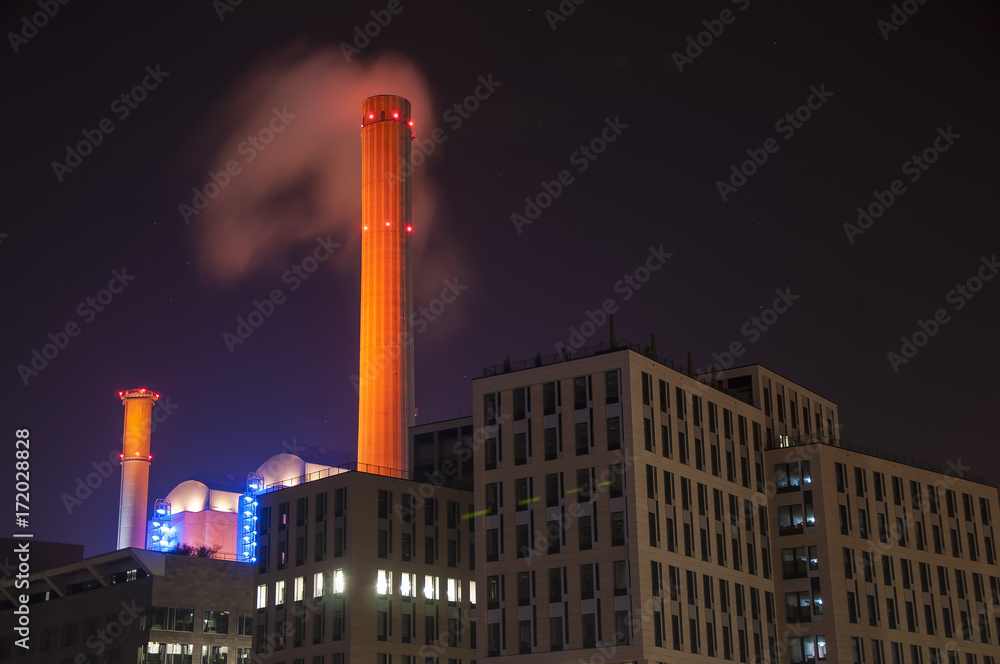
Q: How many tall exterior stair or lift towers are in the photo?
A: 2